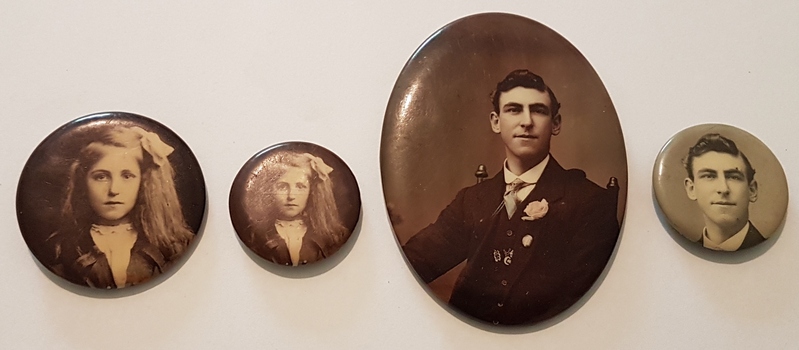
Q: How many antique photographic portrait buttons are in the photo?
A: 4